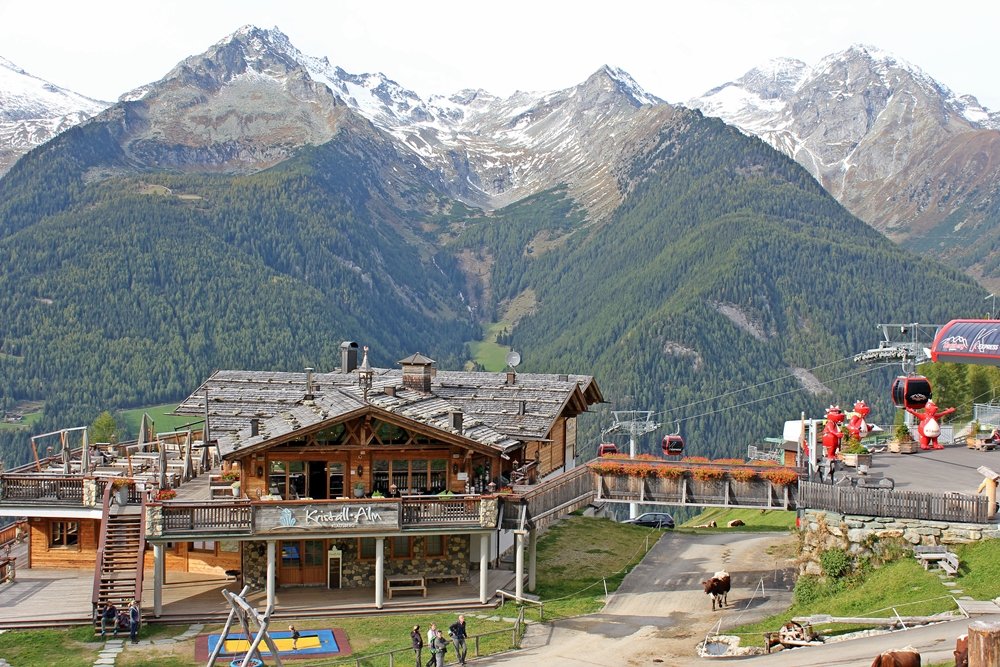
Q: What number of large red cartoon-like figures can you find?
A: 3